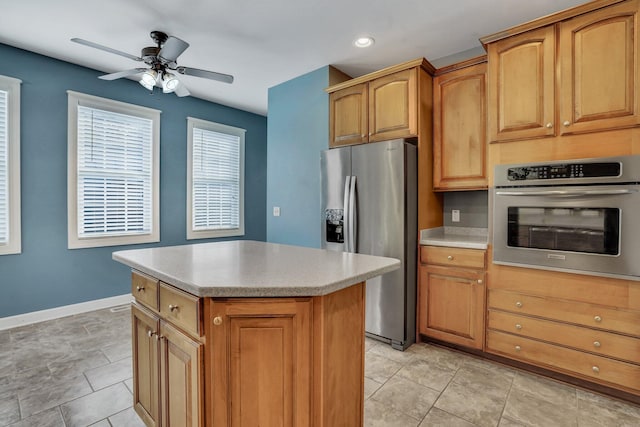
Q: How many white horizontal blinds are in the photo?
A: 3